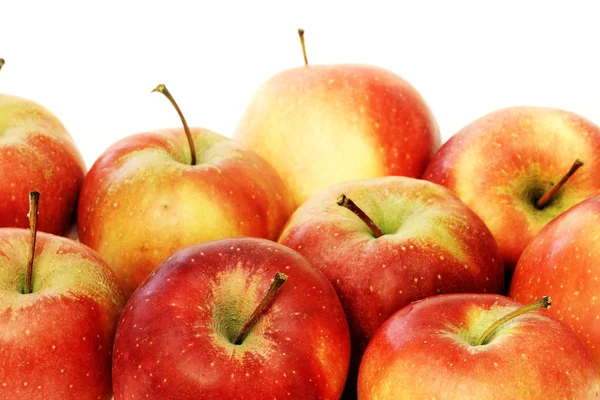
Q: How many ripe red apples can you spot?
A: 9